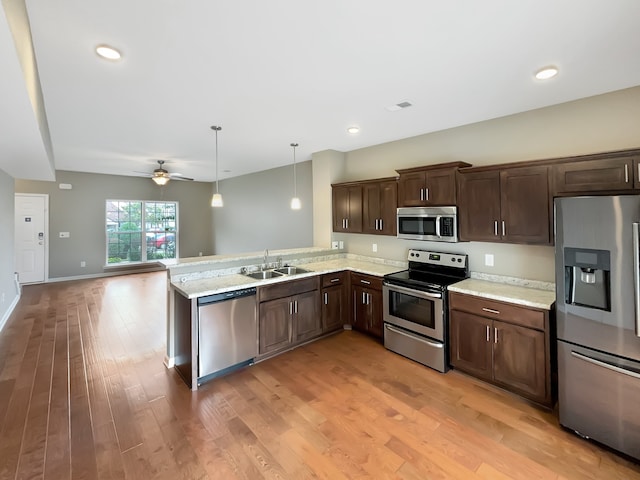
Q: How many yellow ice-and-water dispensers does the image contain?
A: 0